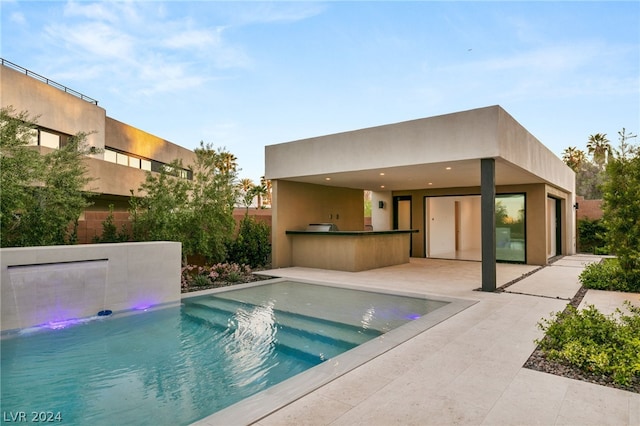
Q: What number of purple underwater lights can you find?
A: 3